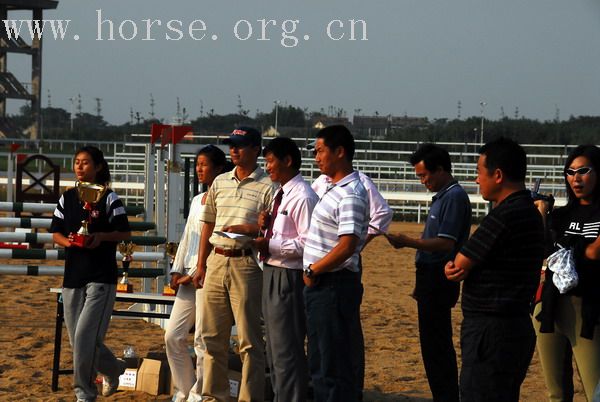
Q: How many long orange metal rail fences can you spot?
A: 0